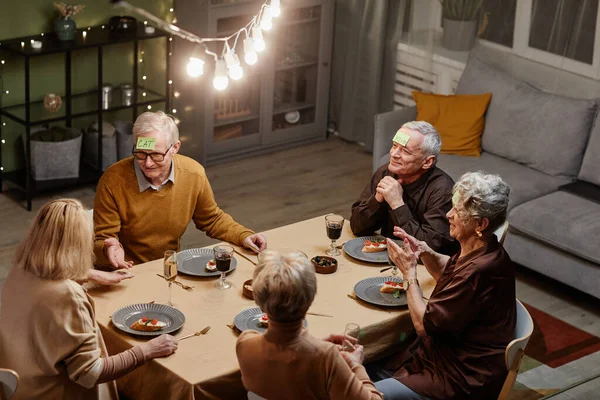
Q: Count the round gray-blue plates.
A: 5